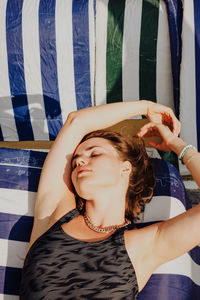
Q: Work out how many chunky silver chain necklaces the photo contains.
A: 1